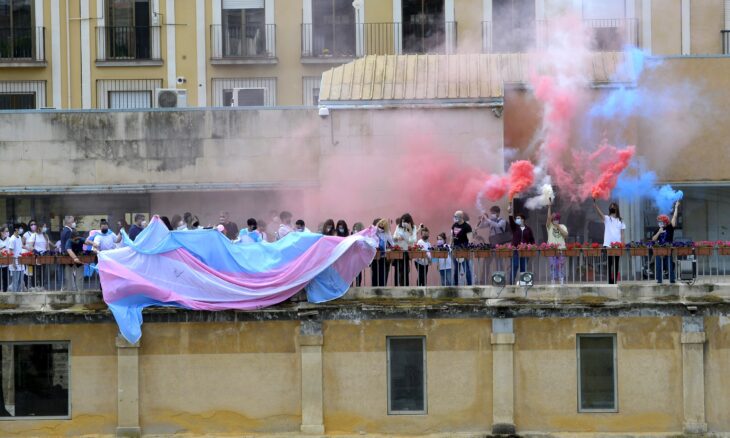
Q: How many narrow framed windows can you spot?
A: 2